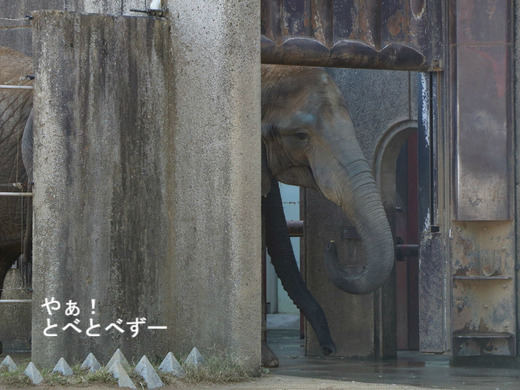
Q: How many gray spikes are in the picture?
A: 9